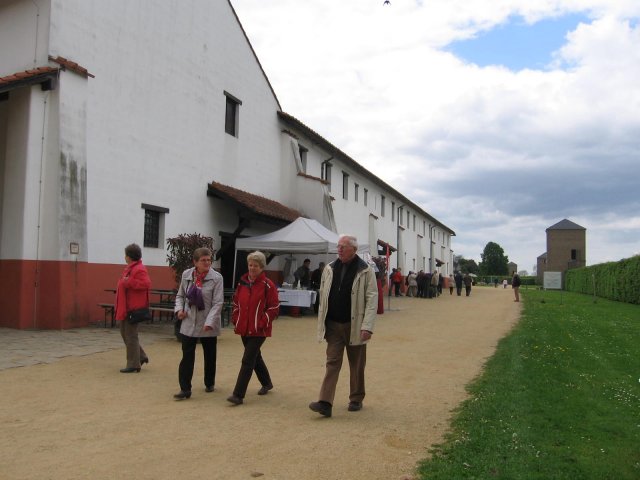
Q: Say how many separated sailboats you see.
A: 0